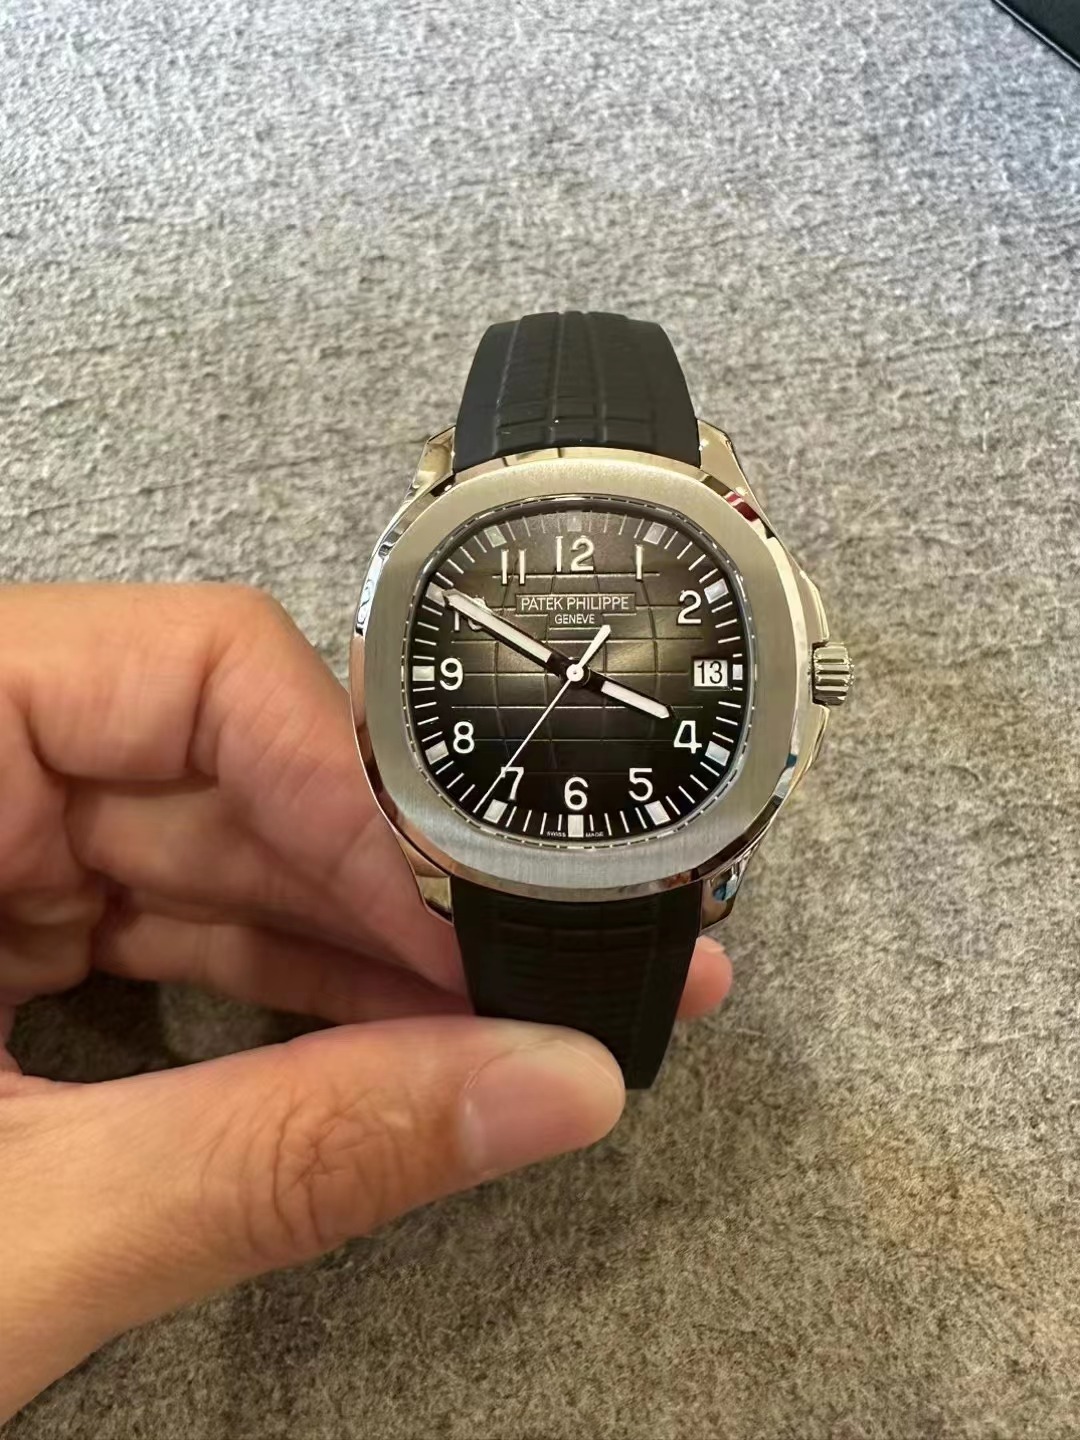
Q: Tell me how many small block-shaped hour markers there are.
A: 12